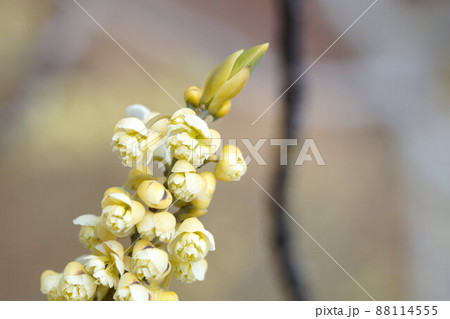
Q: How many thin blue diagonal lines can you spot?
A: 0